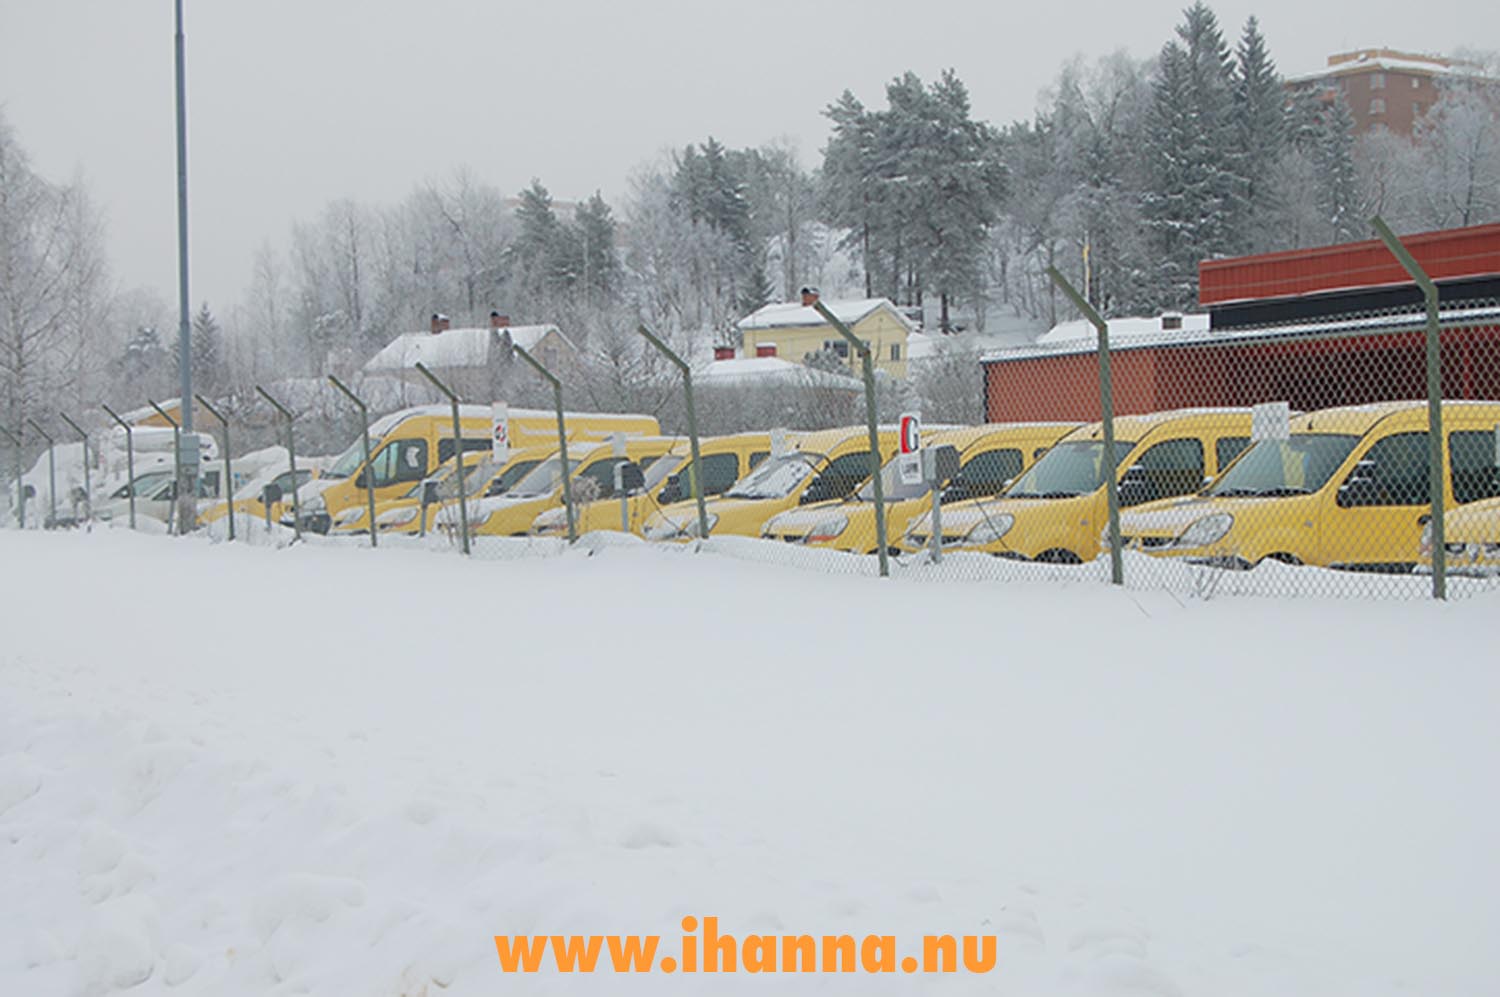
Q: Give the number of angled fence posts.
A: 14